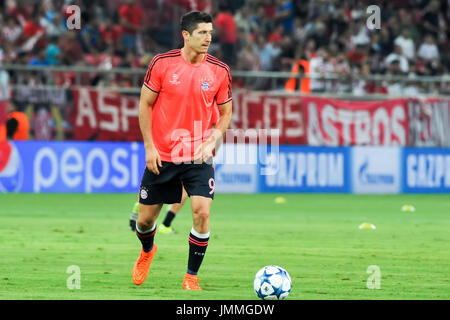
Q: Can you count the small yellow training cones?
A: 3